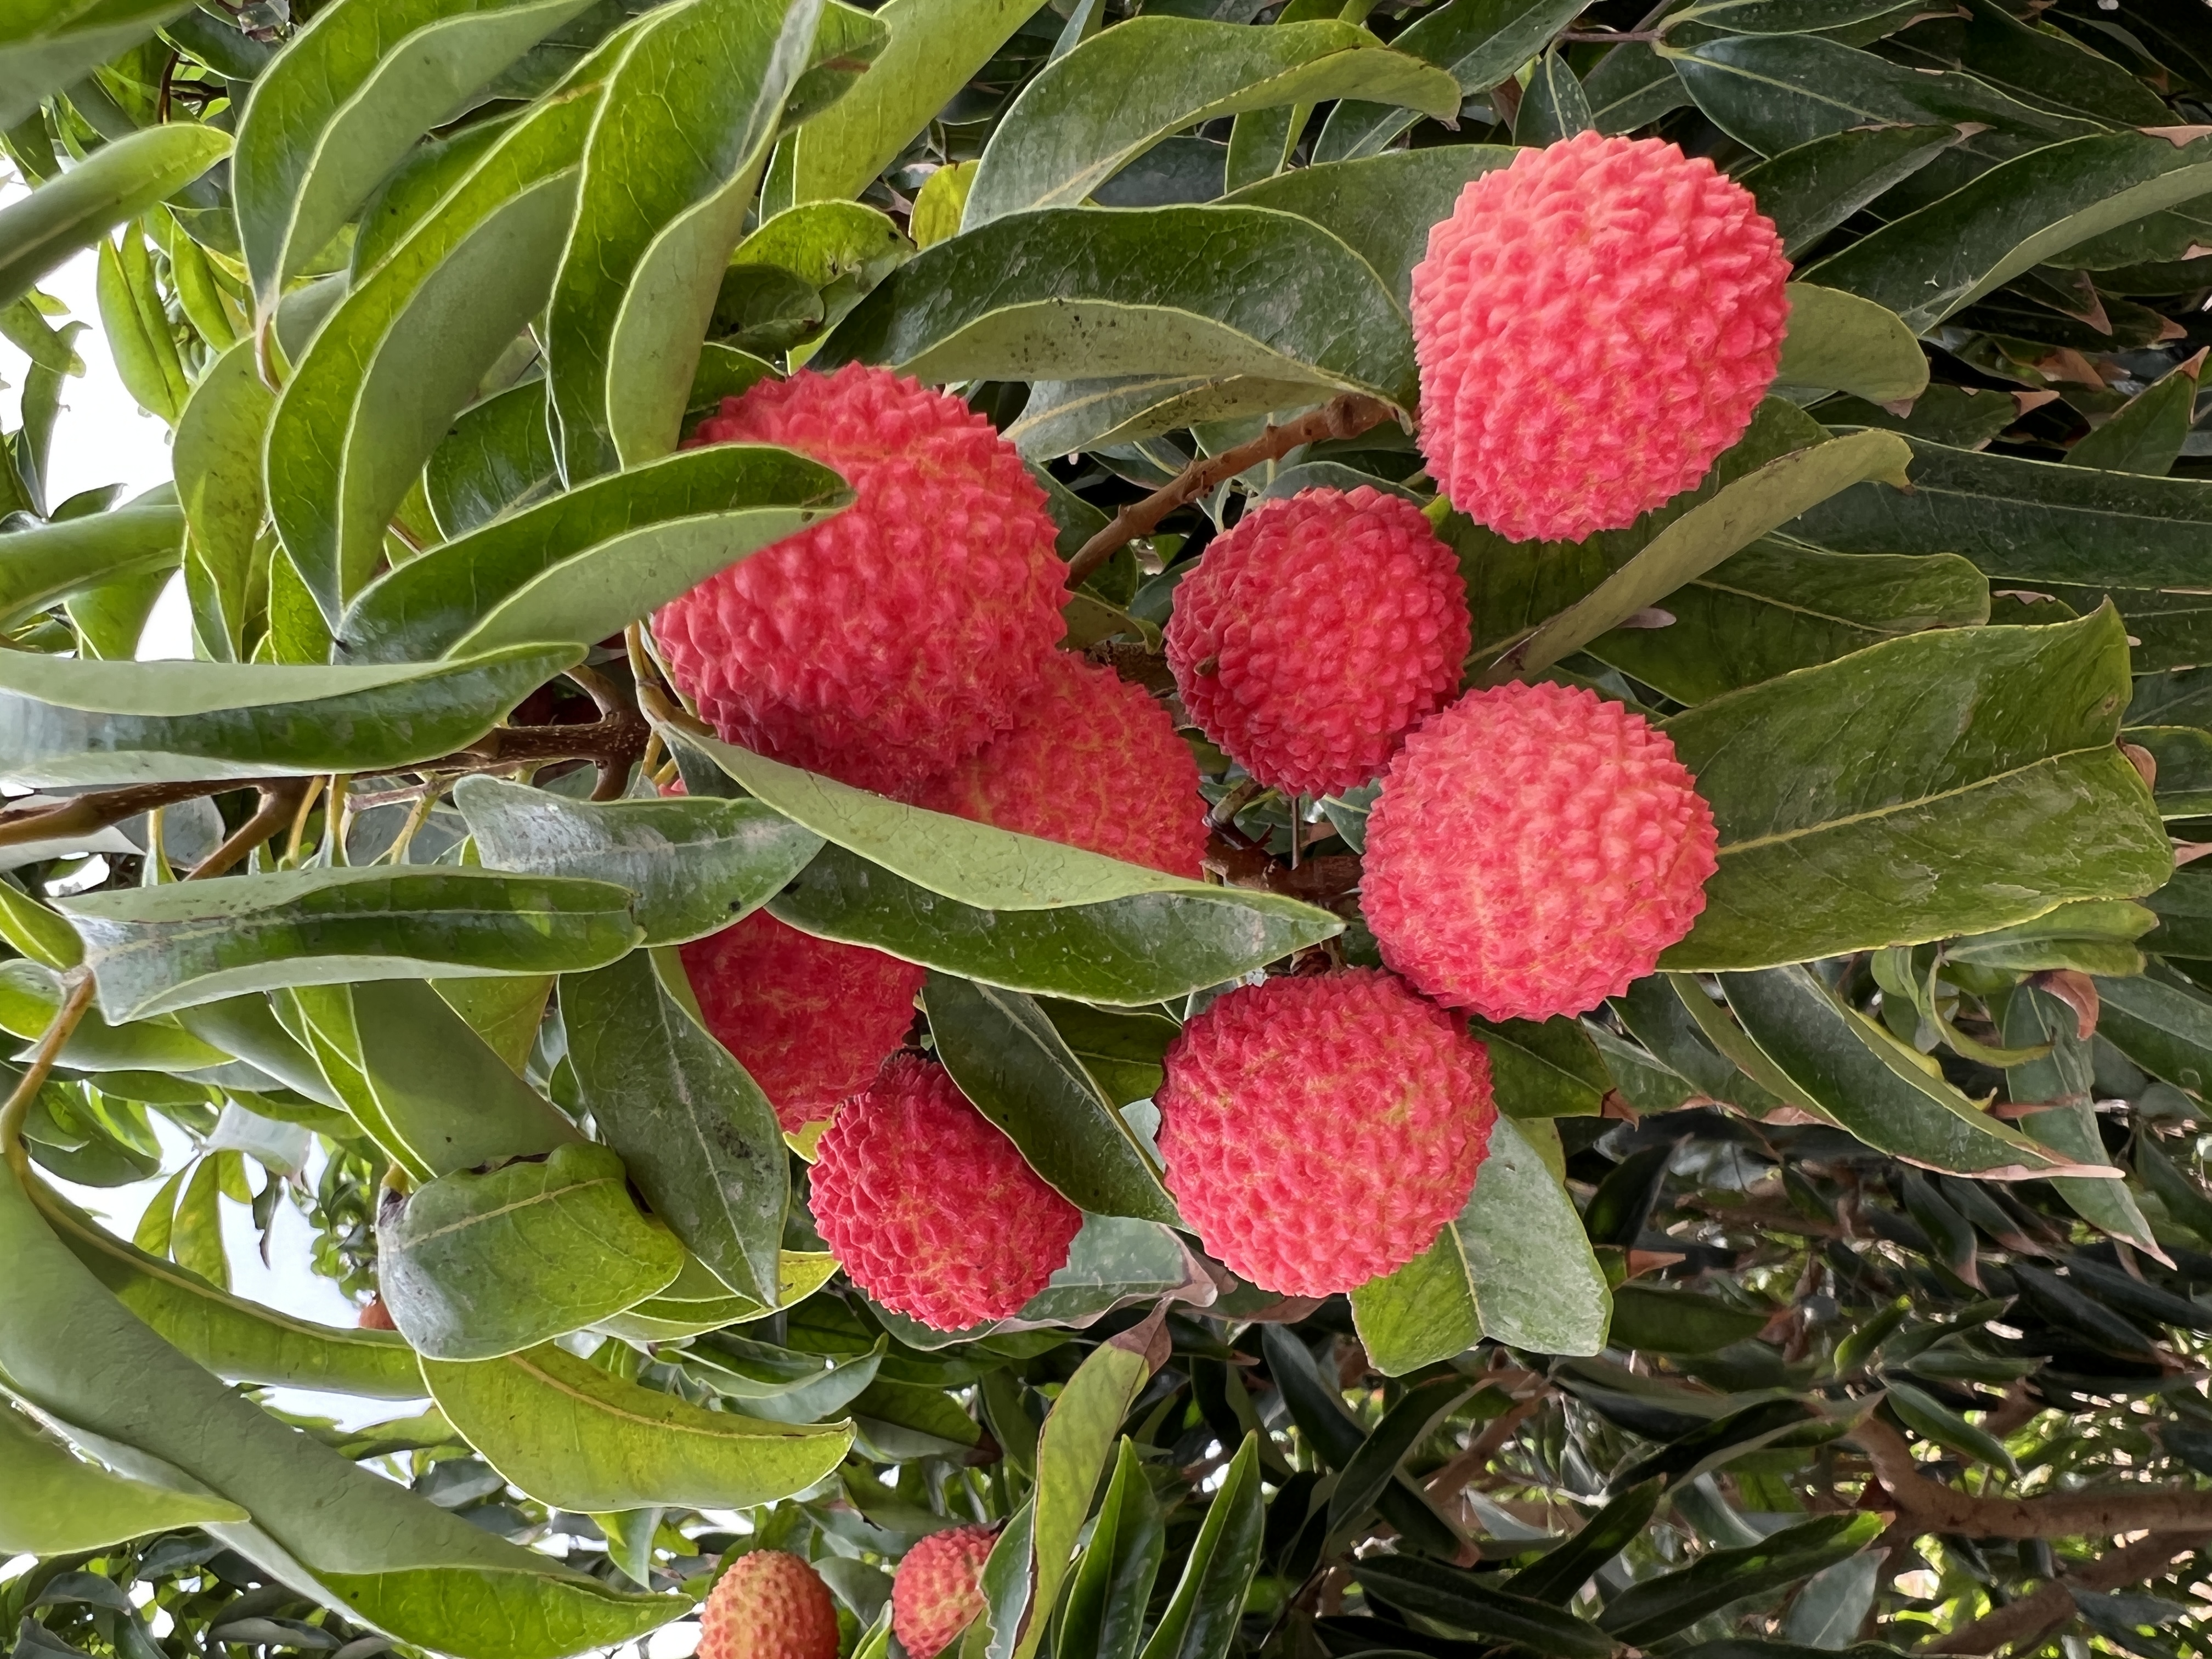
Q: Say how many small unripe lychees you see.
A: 2